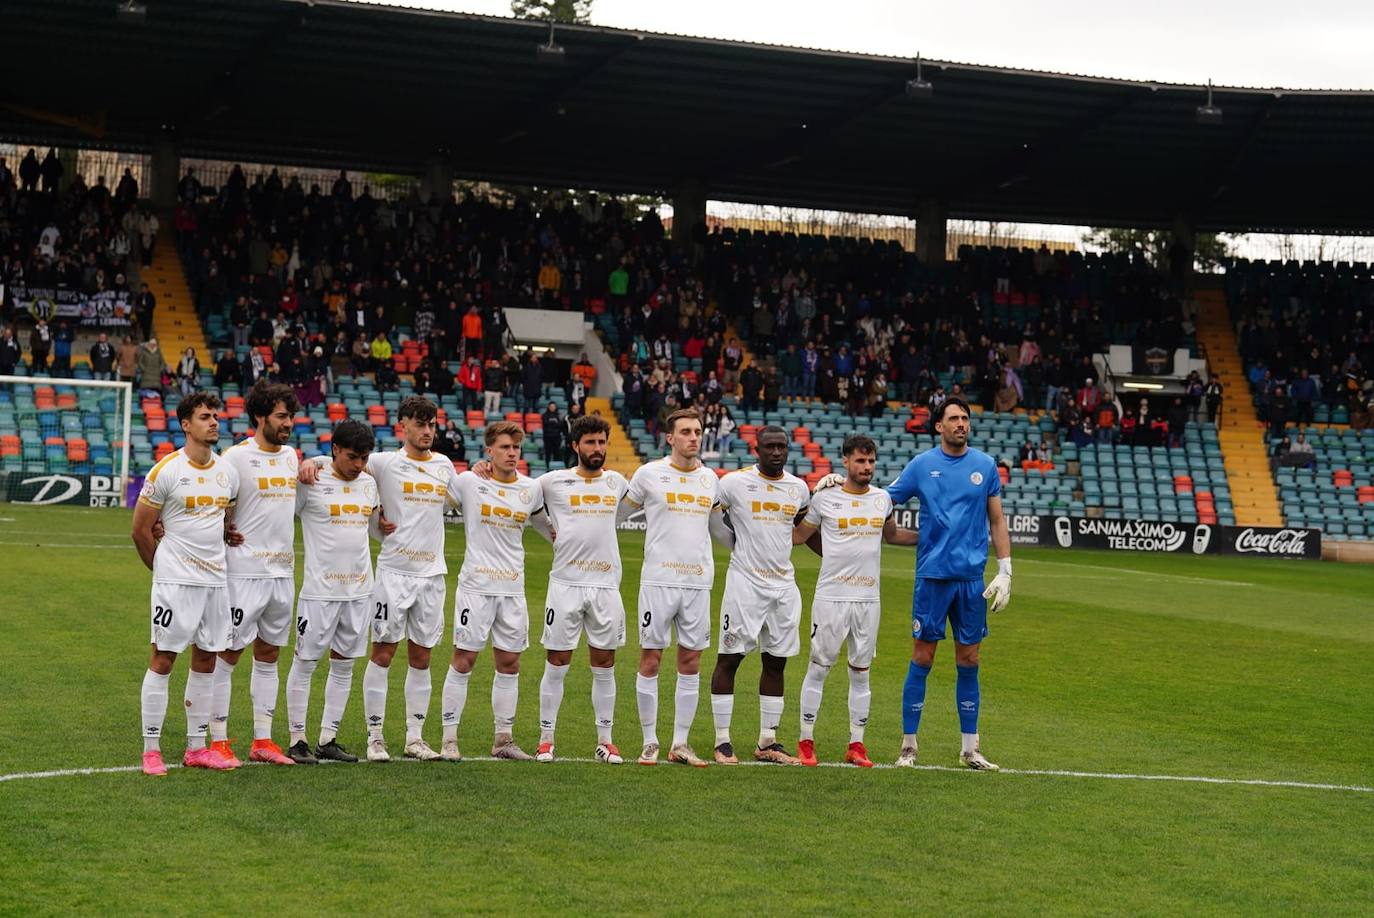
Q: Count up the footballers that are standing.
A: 10